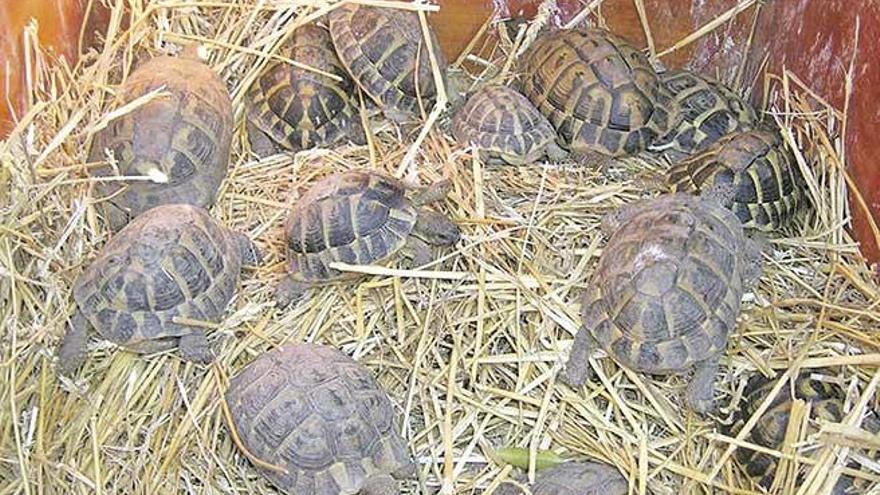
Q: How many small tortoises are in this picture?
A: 13